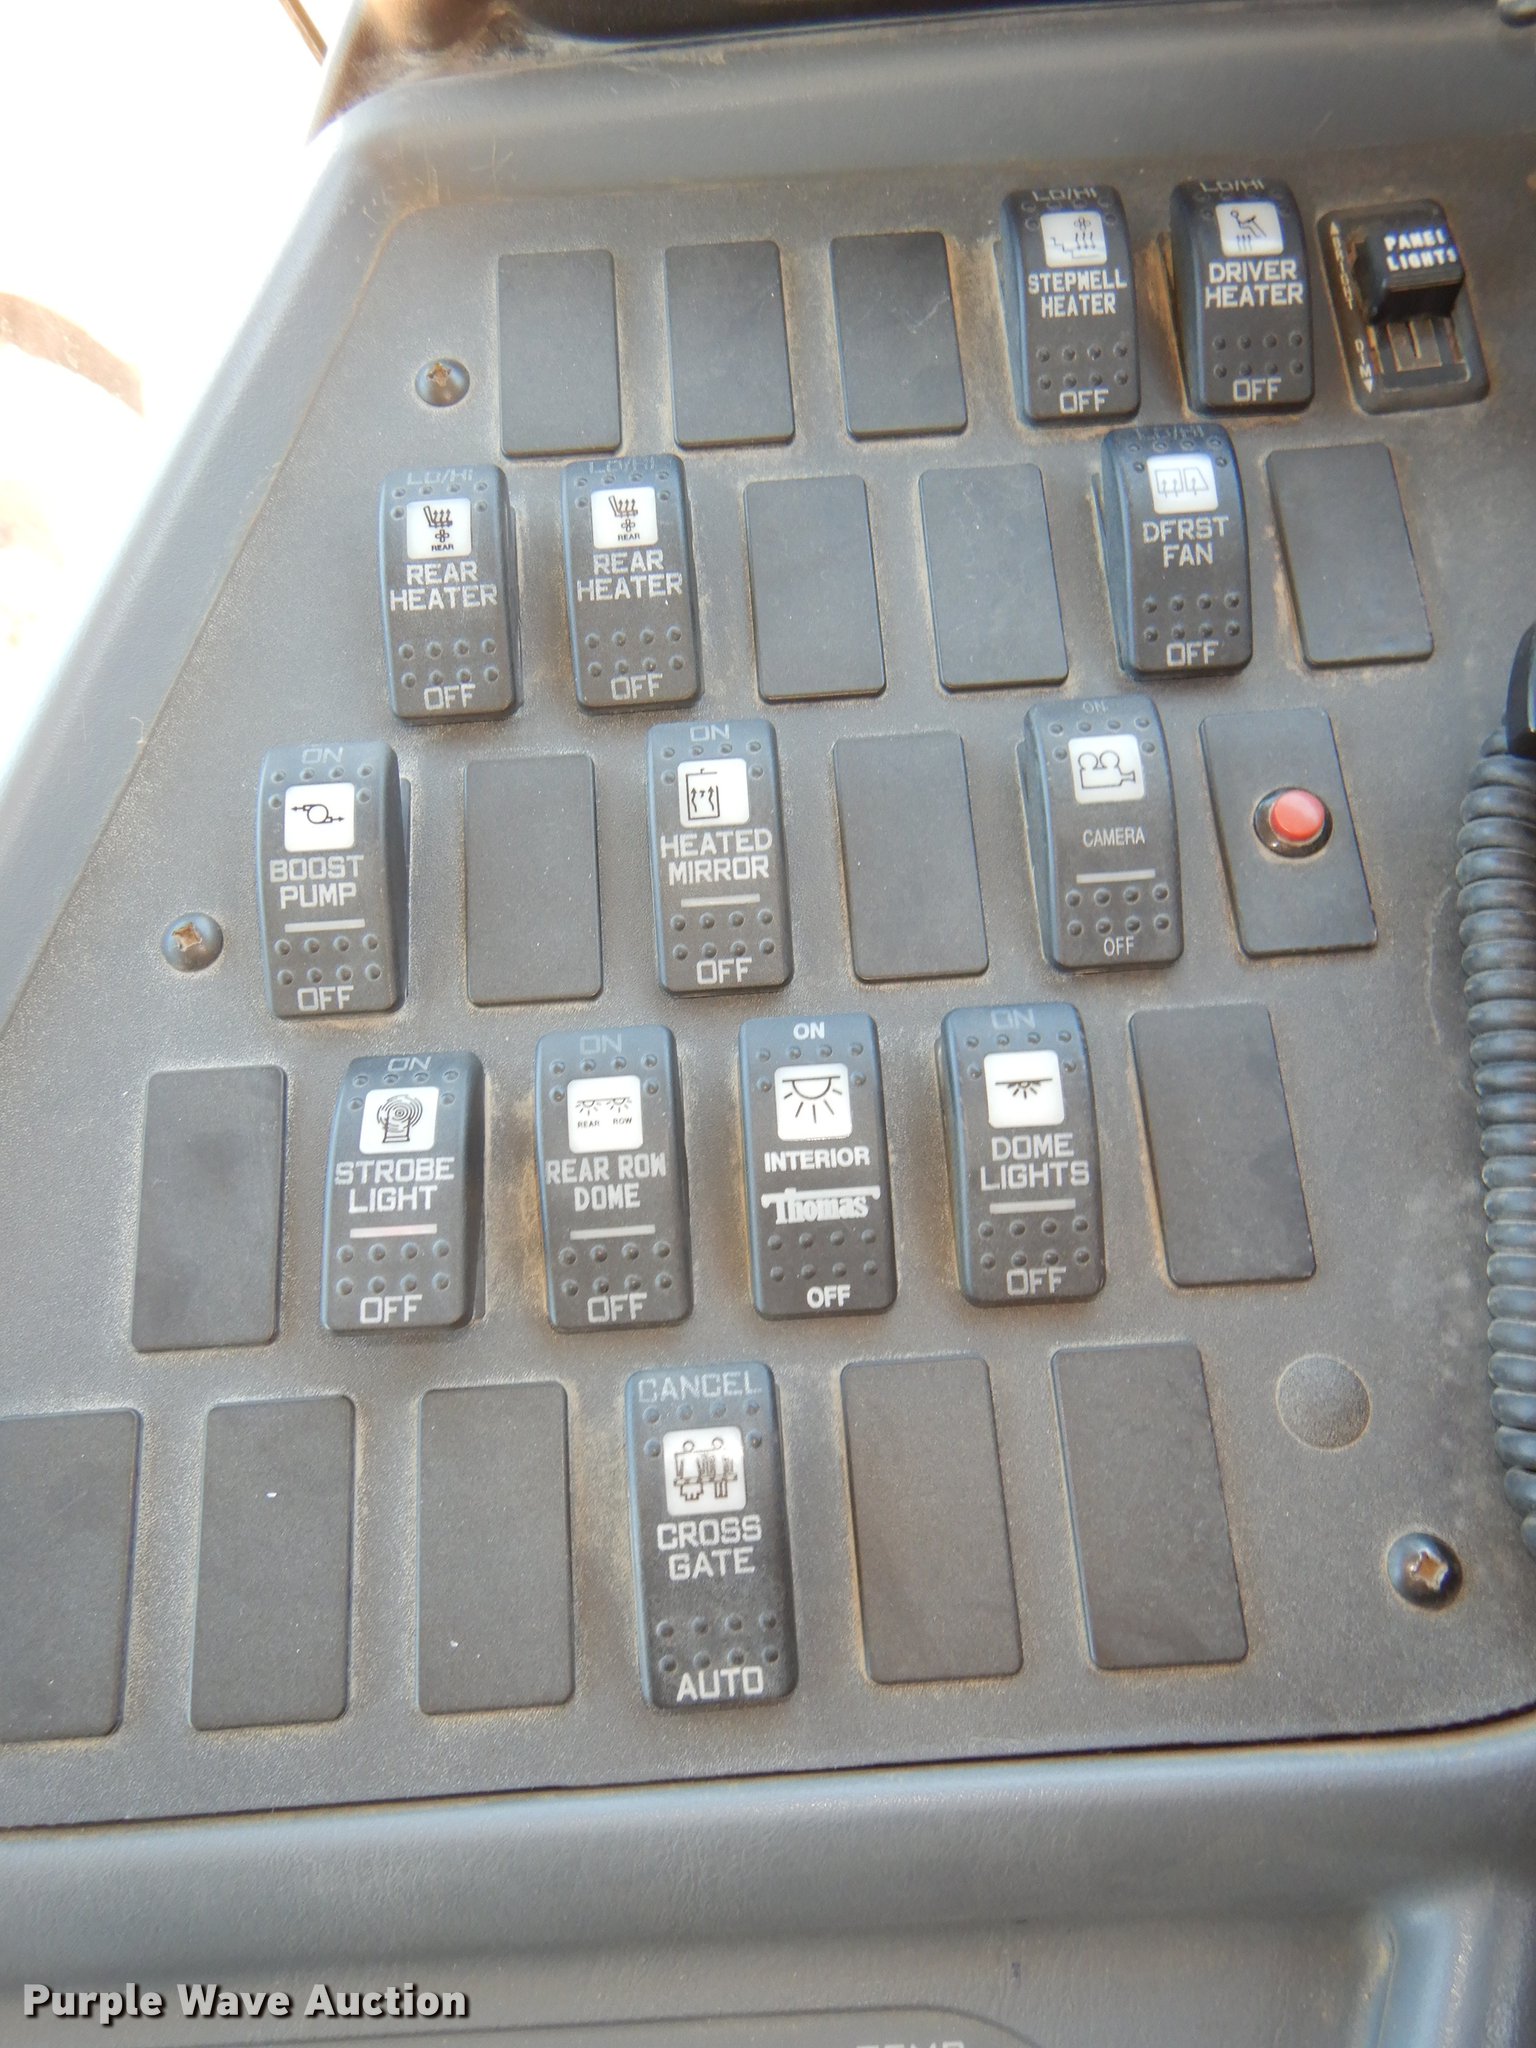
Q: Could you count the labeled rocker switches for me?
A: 13